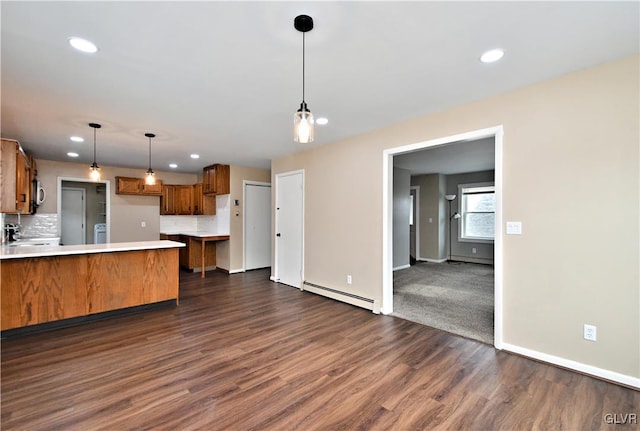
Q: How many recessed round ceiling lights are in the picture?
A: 7